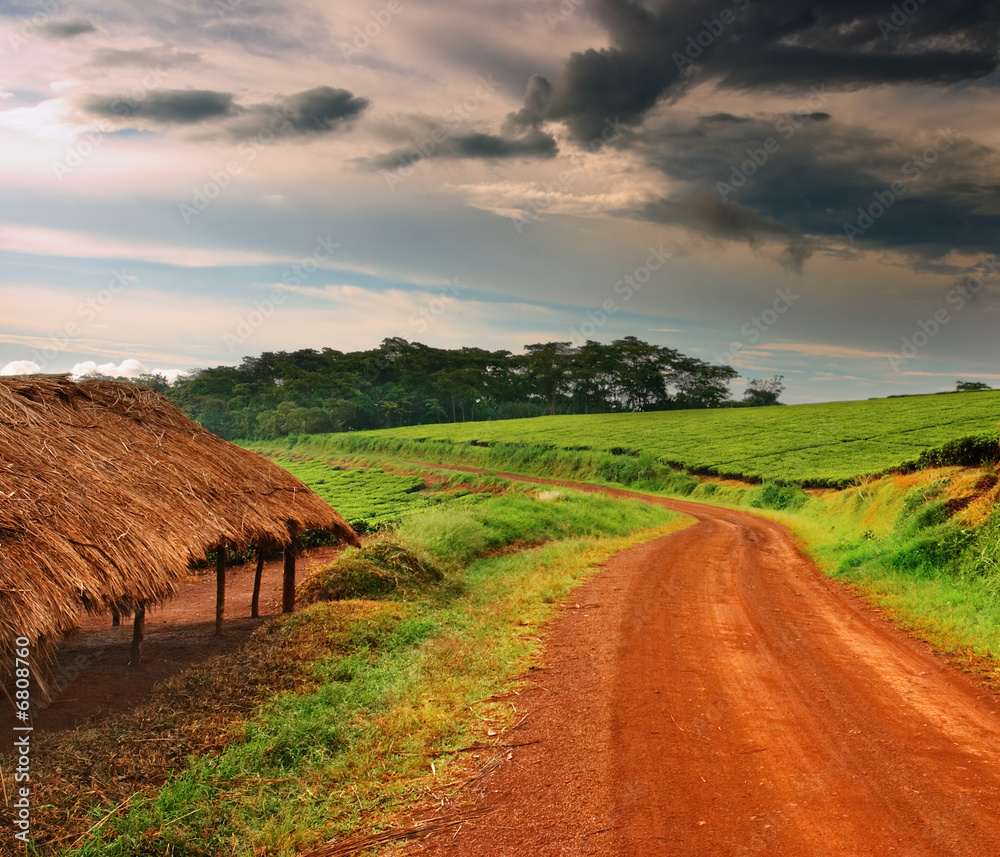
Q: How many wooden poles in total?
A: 5